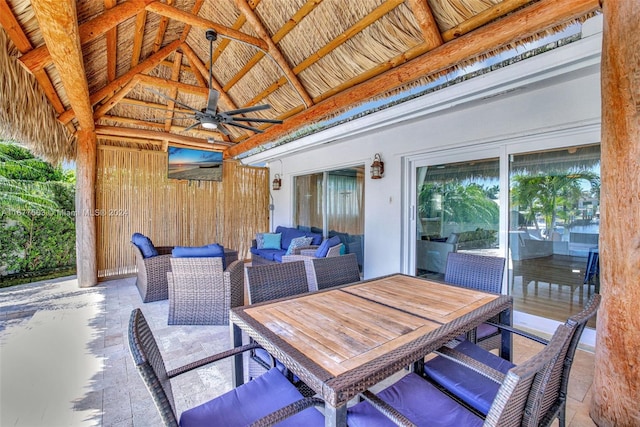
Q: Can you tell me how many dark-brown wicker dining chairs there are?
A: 6